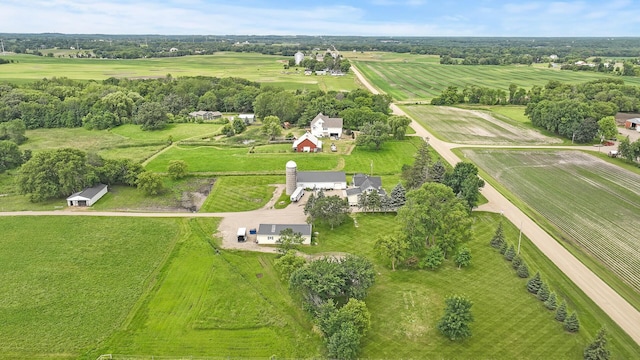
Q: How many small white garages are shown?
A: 1